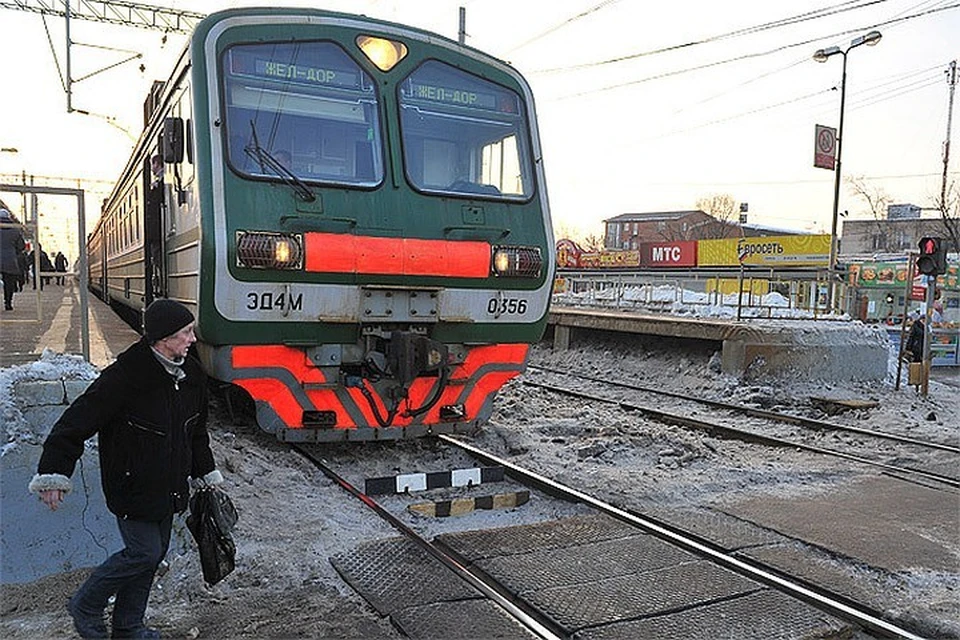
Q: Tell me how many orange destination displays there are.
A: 0